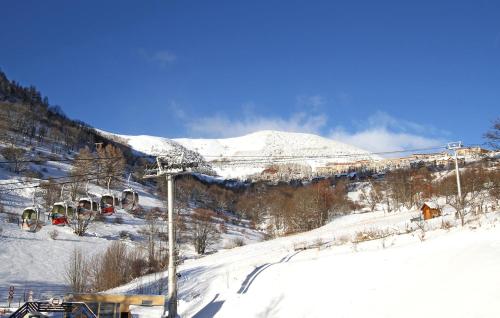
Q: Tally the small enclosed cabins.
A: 5